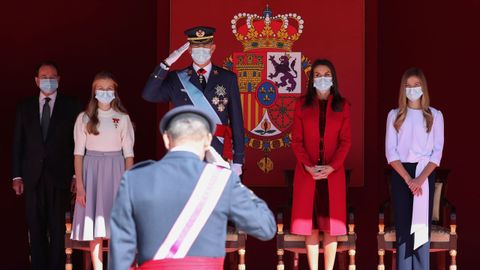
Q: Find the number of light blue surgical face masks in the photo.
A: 5